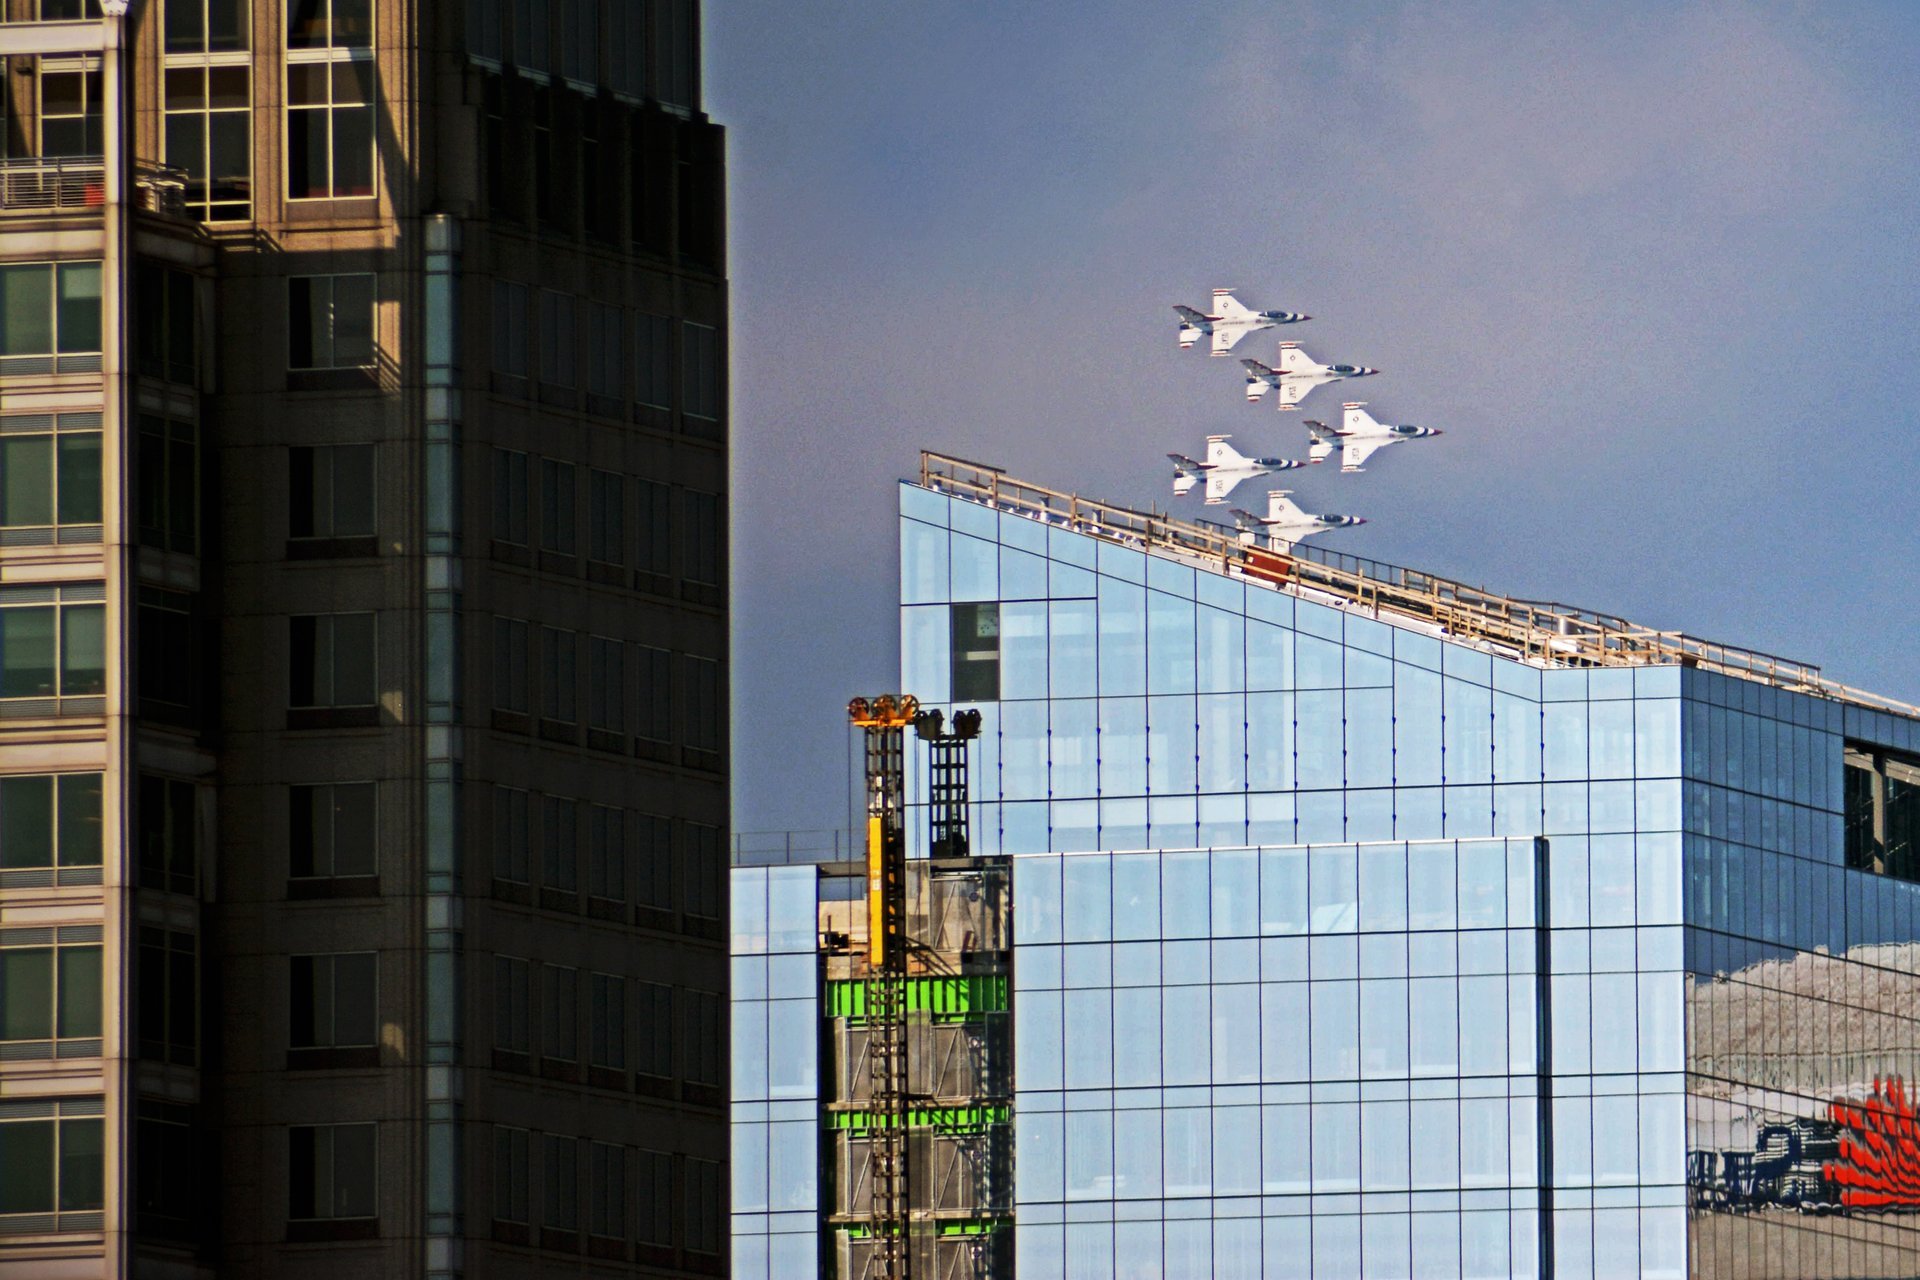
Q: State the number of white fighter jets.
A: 5